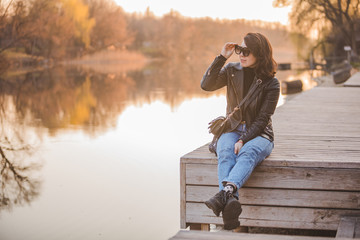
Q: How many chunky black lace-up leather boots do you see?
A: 2